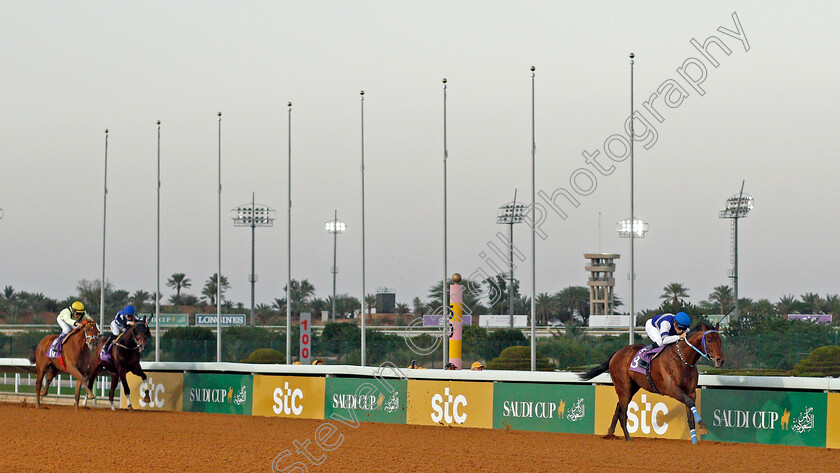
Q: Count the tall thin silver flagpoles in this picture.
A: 8